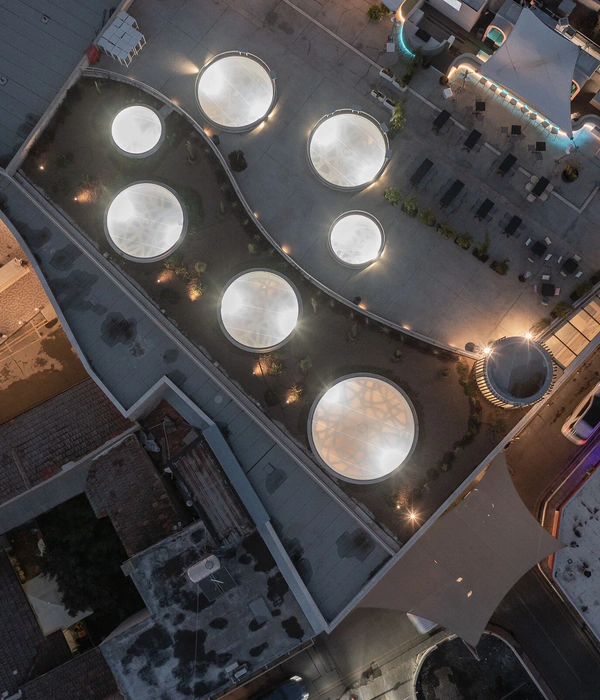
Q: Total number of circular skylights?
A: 7